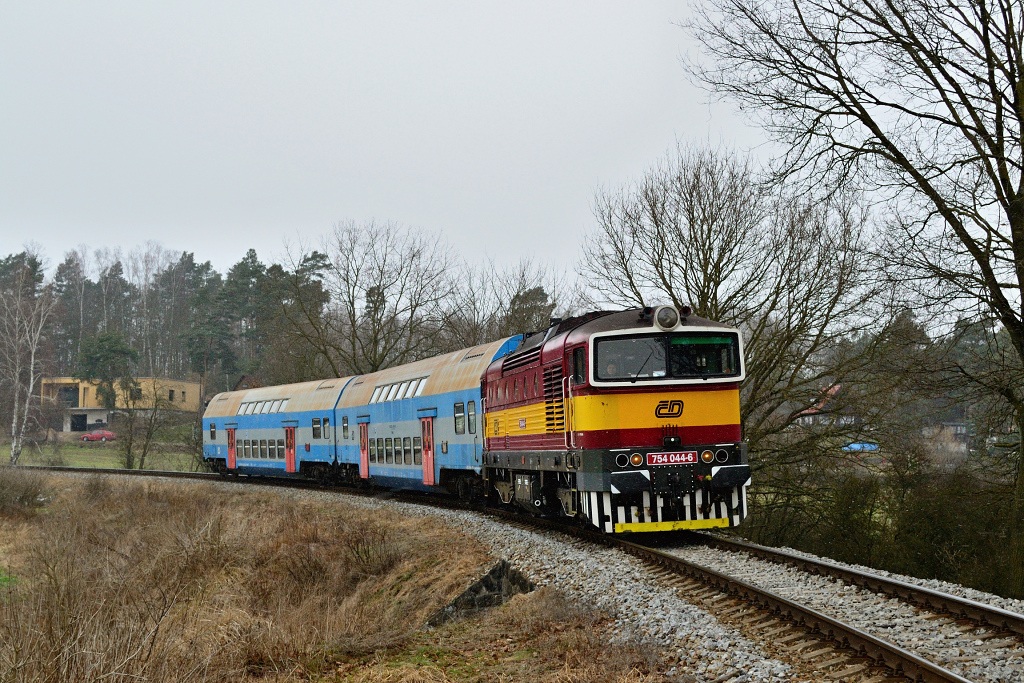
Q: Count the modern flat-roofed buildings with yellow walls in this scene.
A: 1